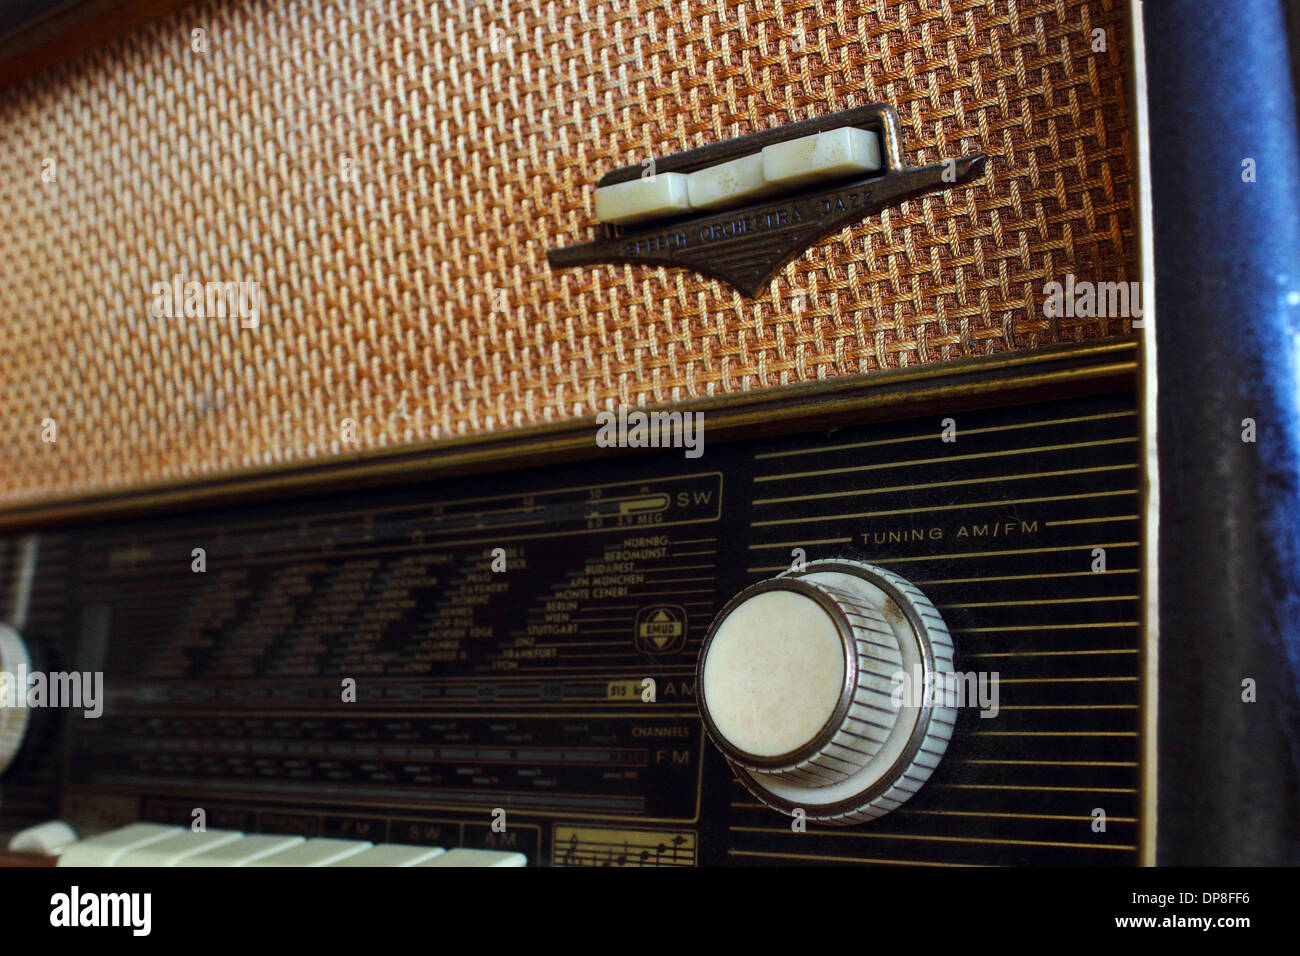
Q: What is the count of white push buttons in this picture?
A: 9